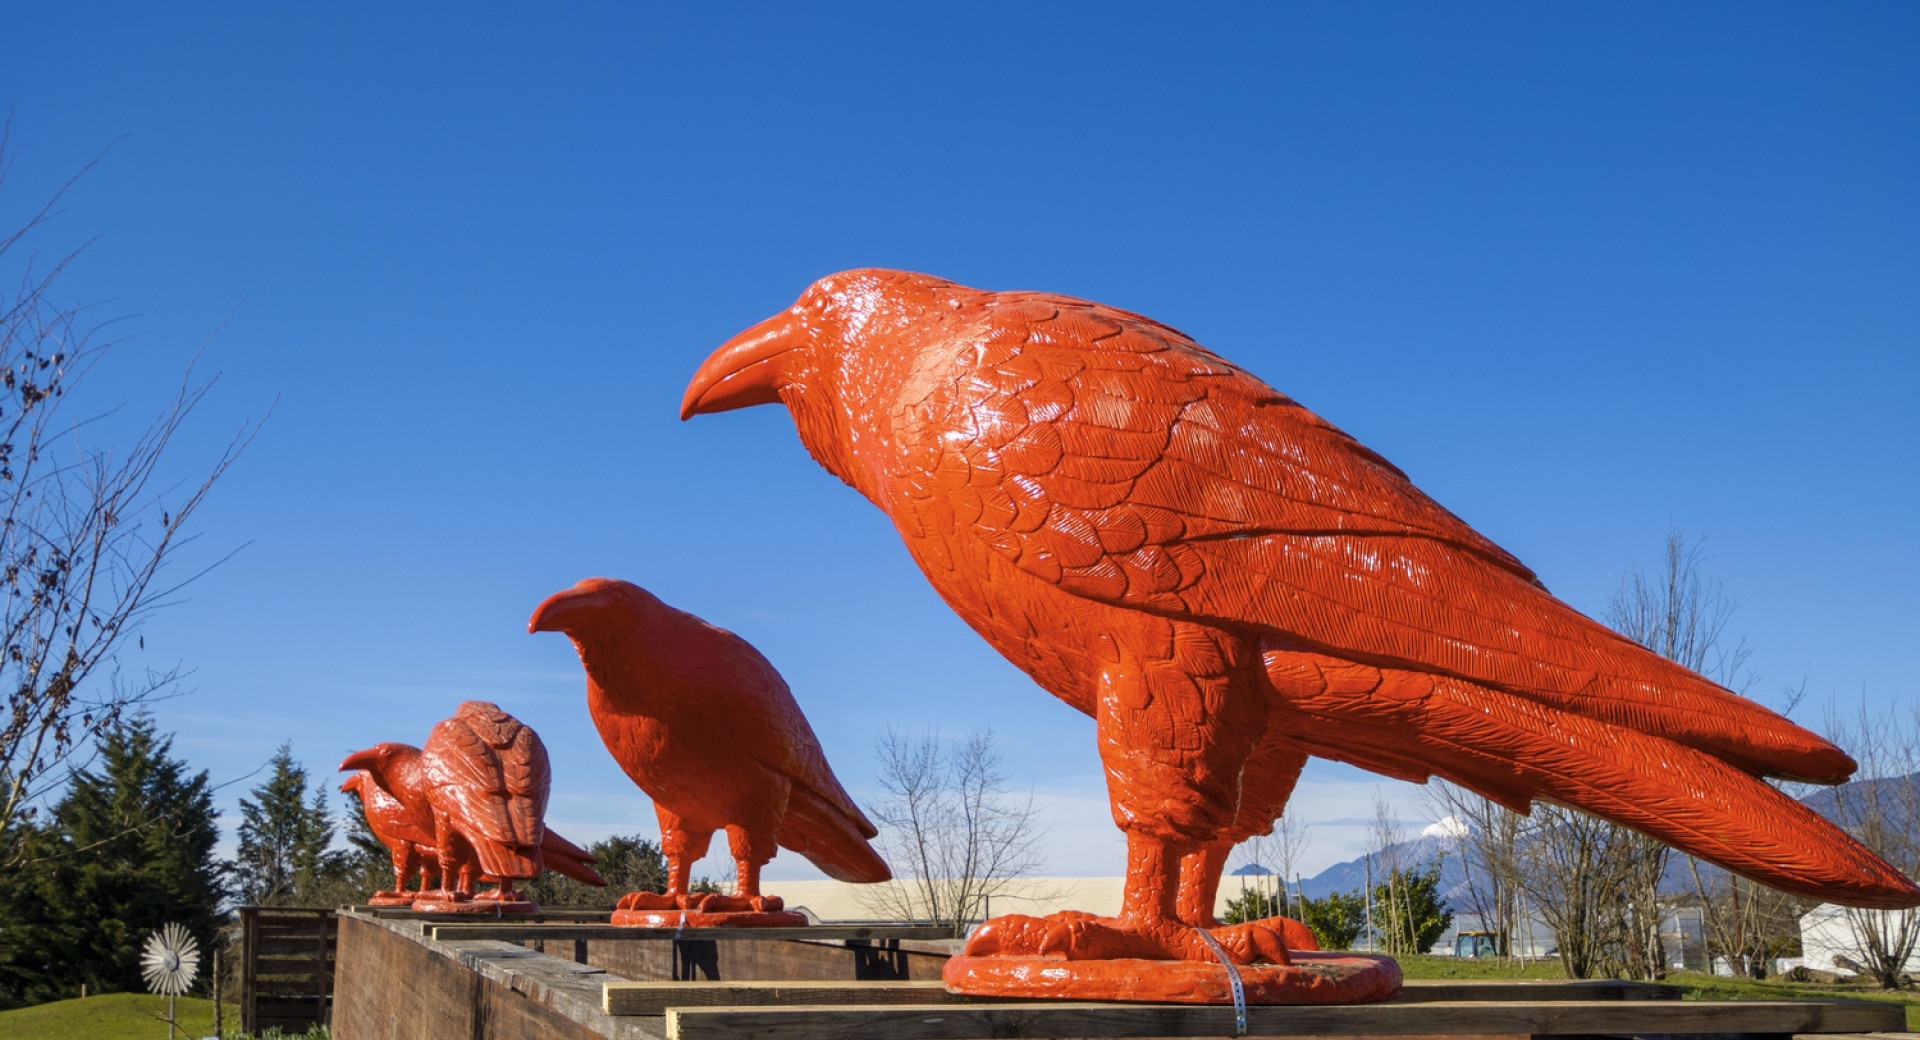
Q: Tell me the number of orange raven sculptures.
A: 5